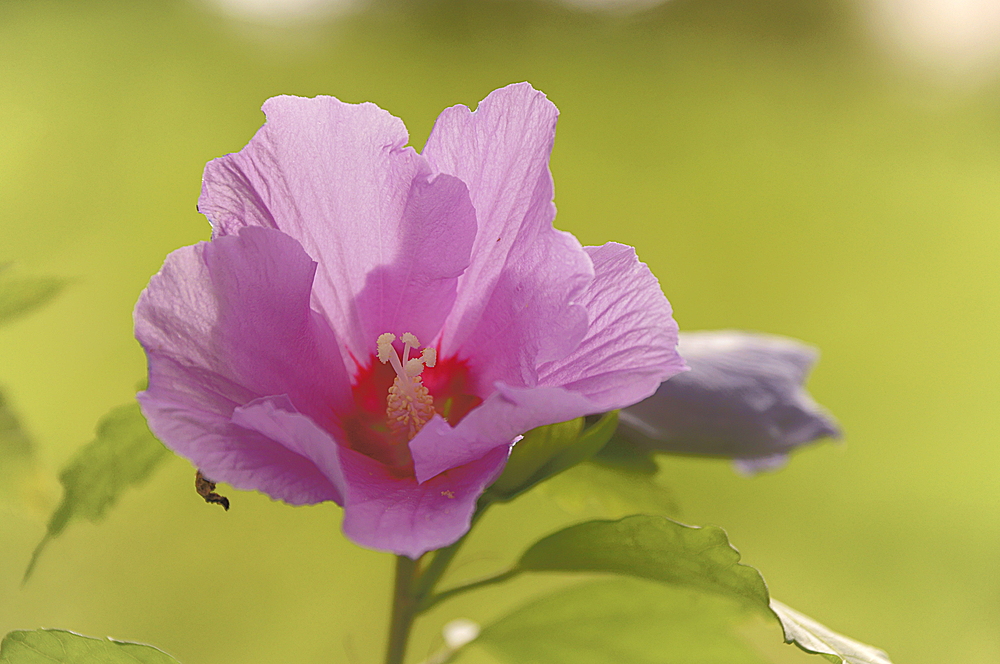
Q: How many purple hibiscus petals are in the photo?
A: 5